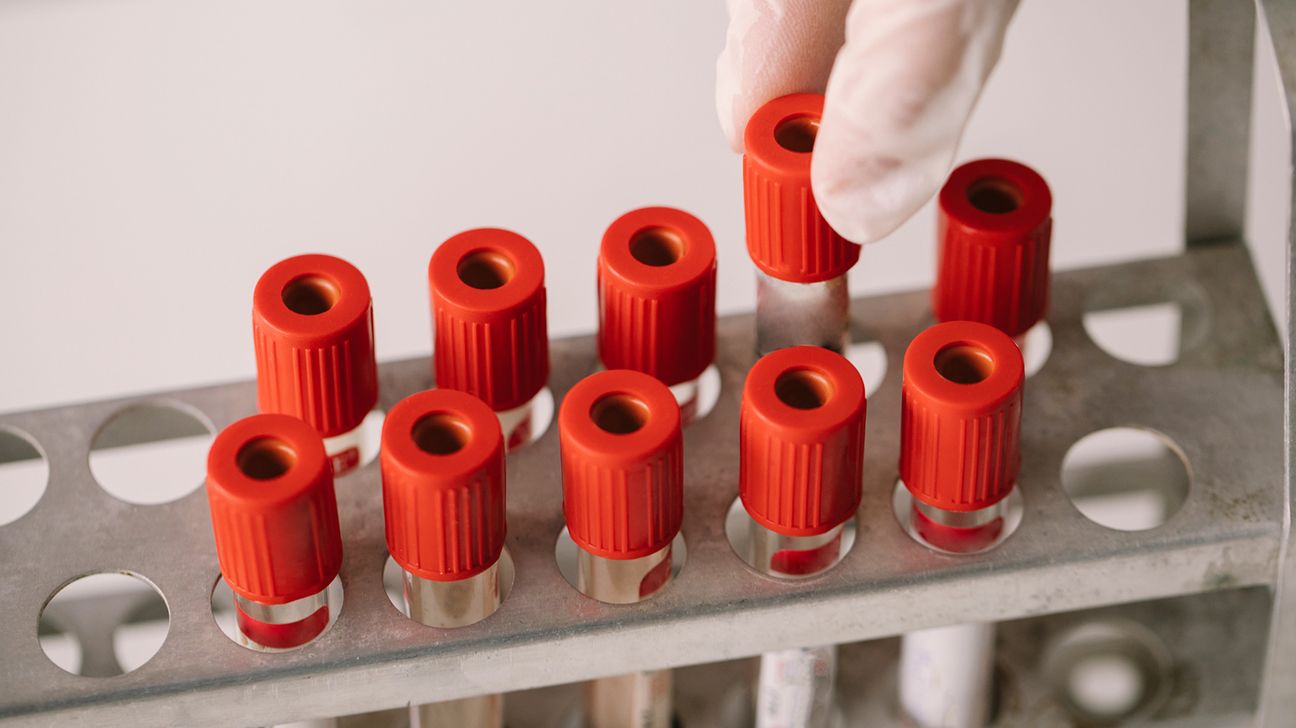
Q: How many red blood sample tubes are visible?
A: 10